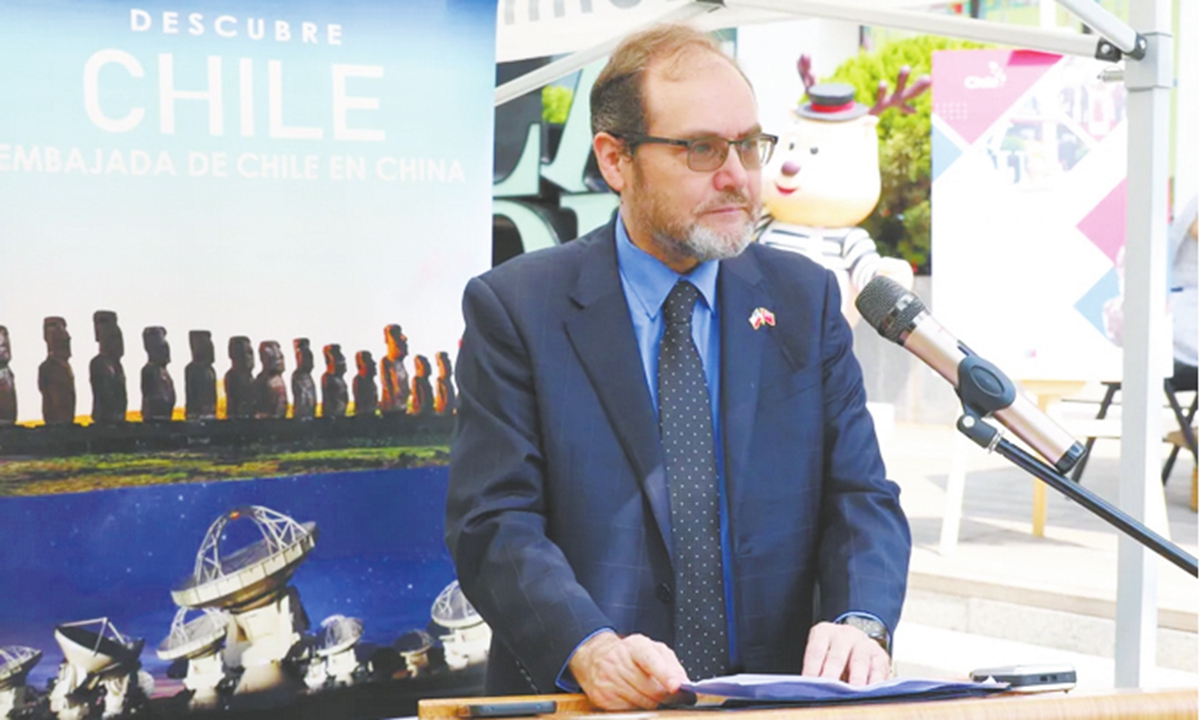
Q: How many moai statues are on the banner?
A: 13